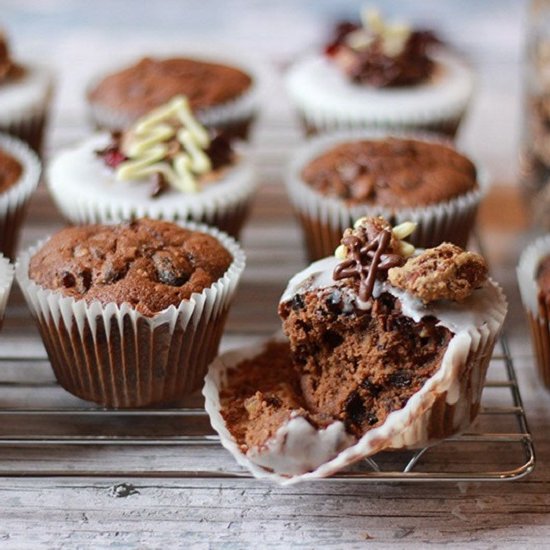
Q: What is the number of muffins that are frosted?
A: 4